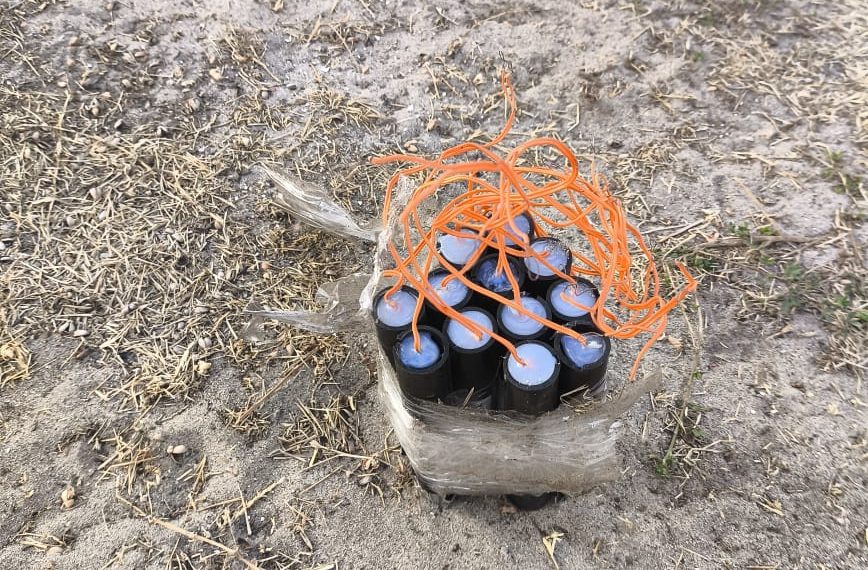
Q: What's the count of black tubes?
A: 12